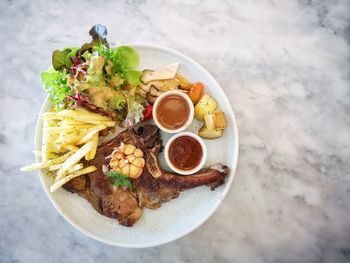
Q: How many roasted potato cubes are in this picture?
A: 3